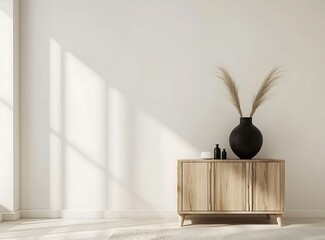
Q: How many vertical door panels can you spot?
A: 3